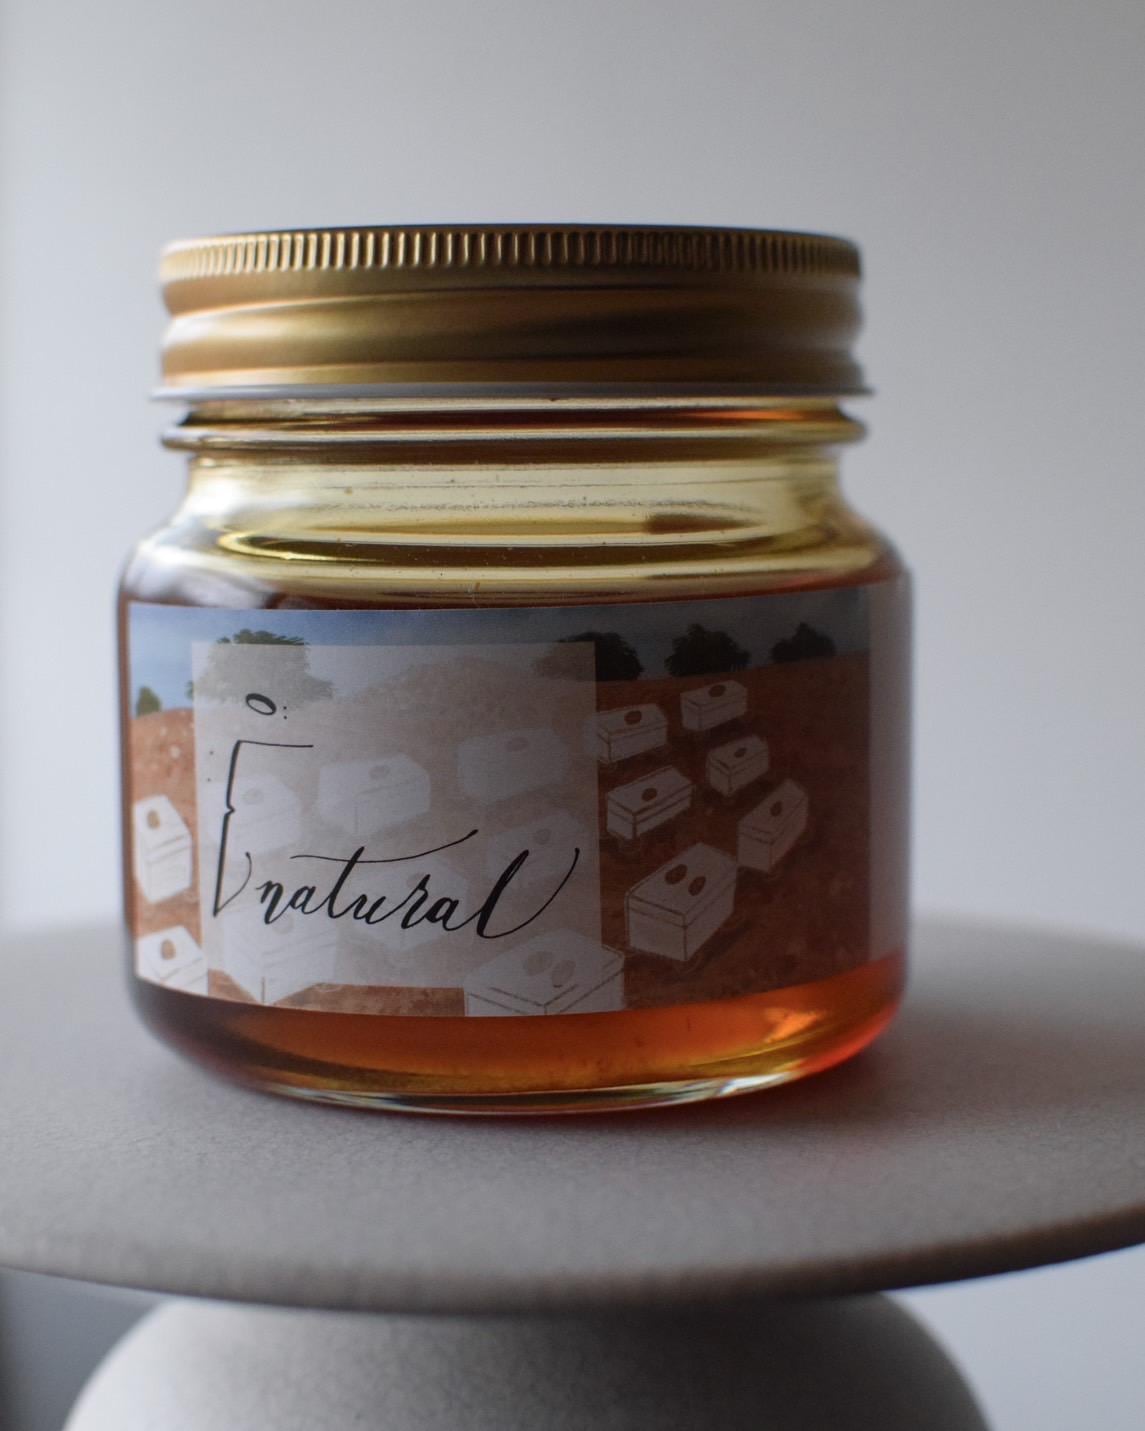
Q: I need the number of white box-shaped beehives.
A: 15